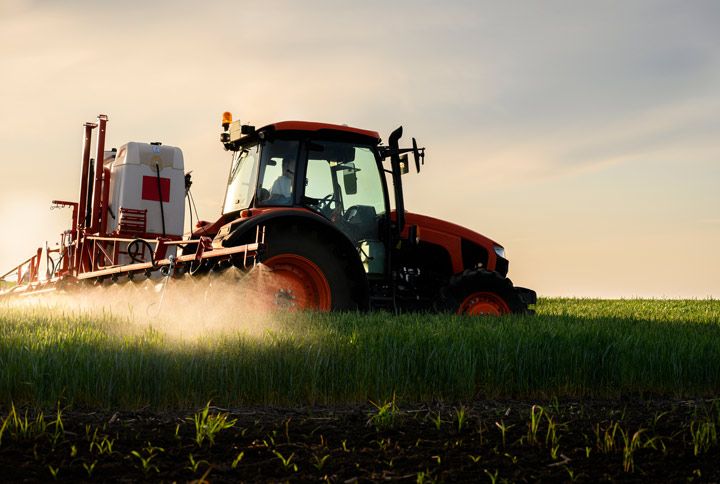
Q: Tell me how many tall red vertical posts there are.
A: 2